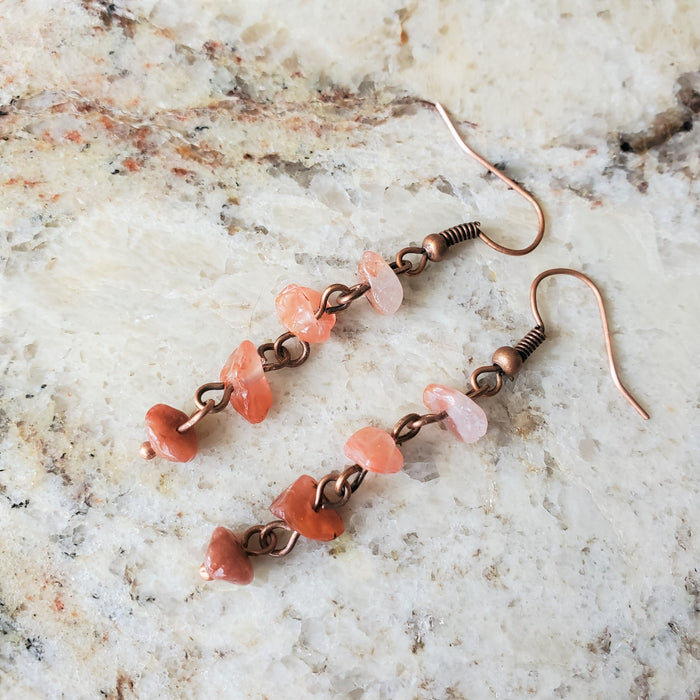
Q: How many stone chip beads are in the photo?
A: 8